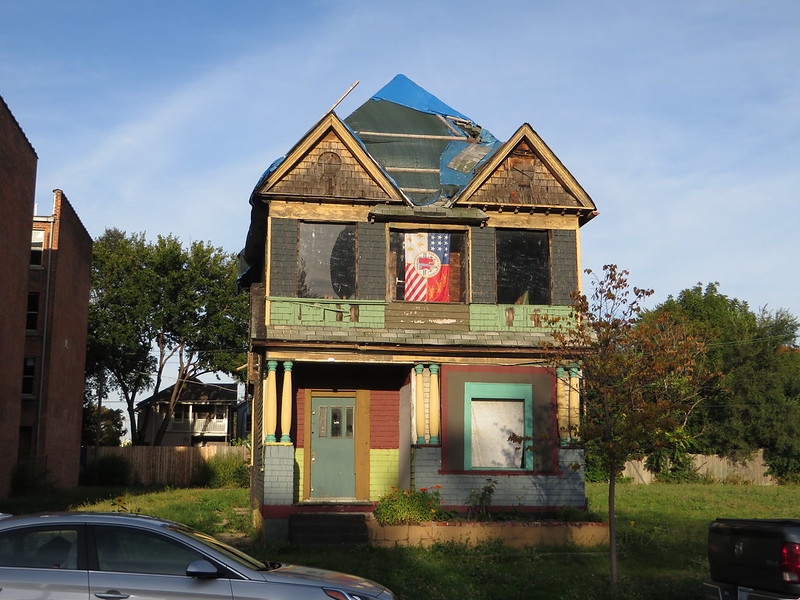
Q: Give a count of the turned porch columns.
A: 6